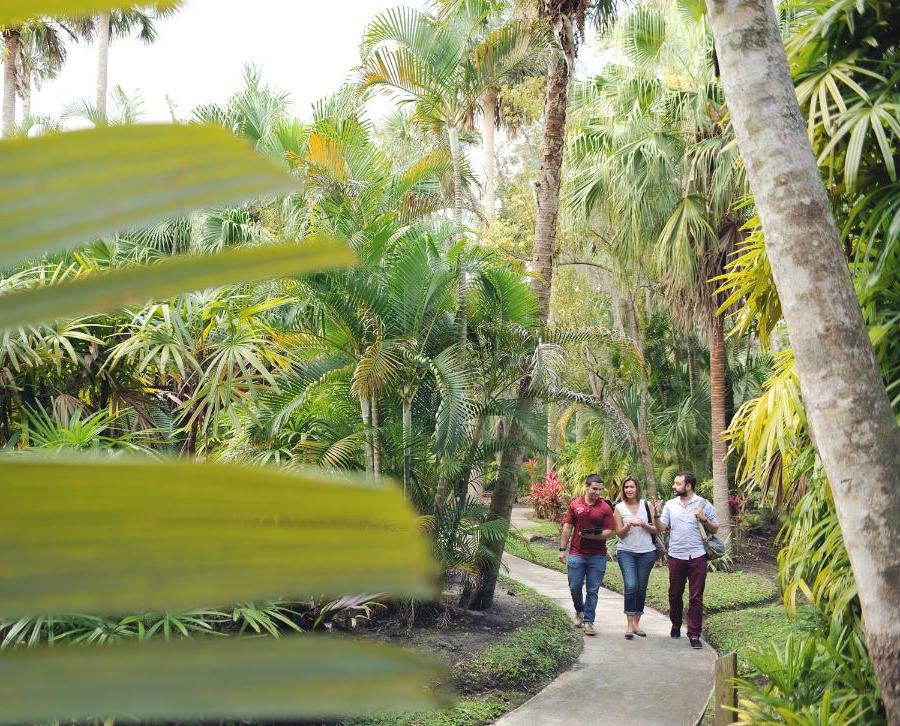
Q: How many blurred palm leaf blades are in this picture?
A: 5